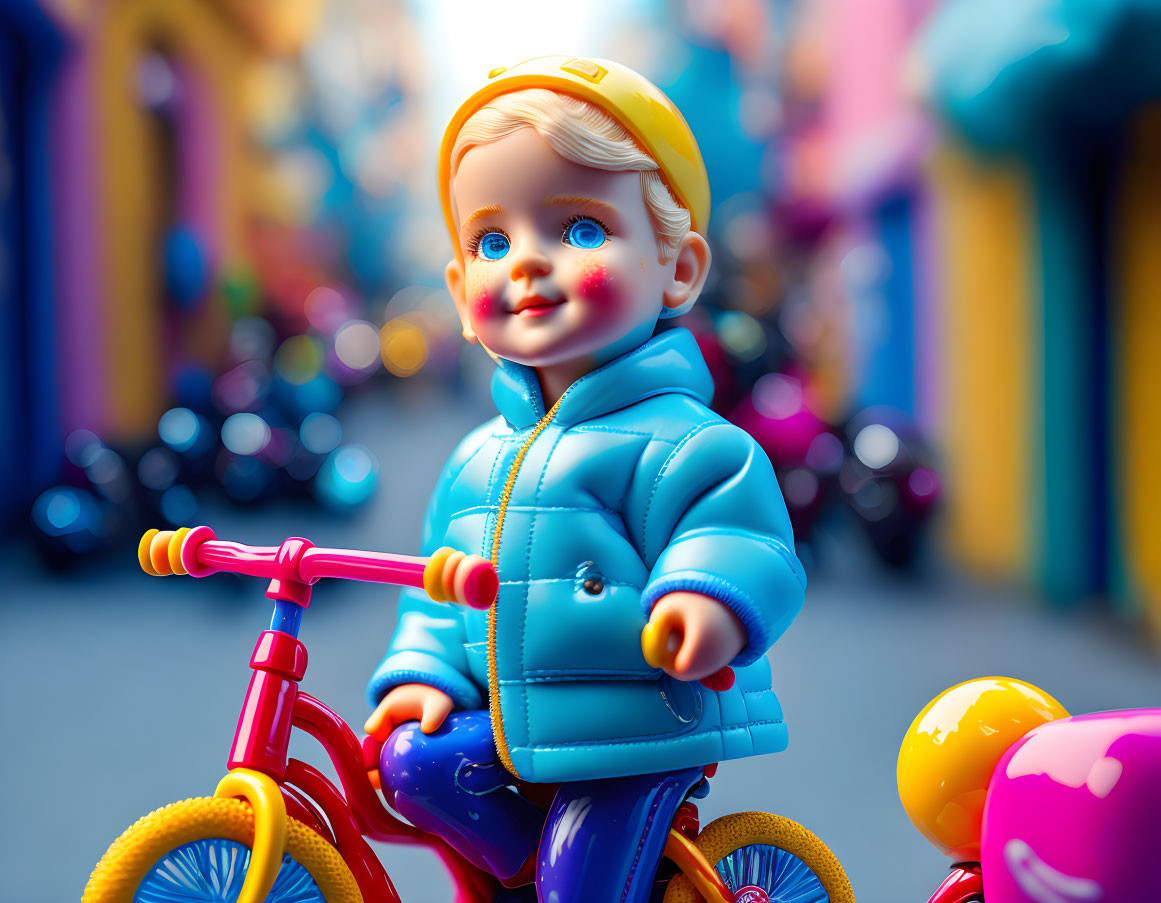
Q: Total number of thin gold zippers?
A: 1